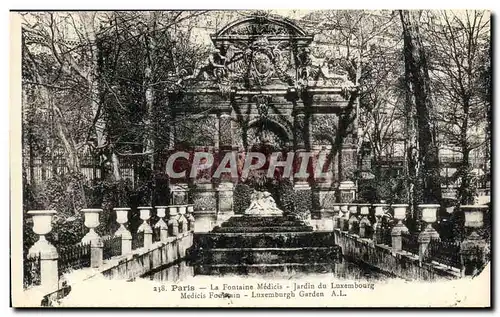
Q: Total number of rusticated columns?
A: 4